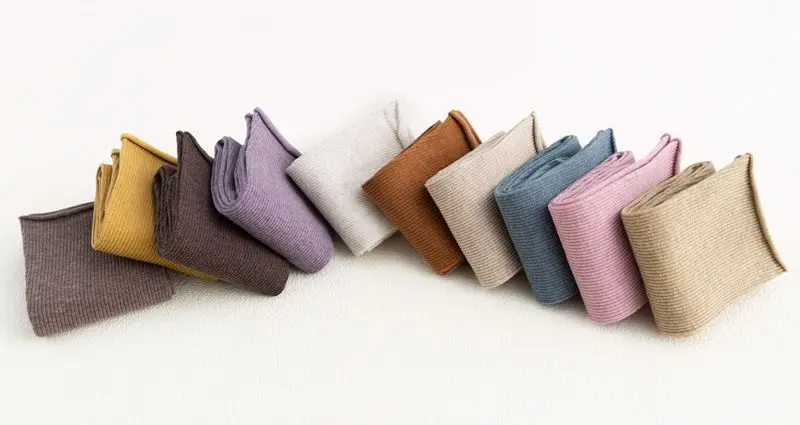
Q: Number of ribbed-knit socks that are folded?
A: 10